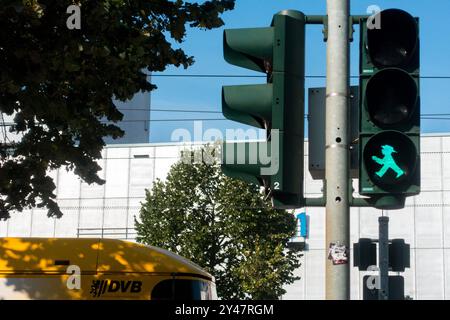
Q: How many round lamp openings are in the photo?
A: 3